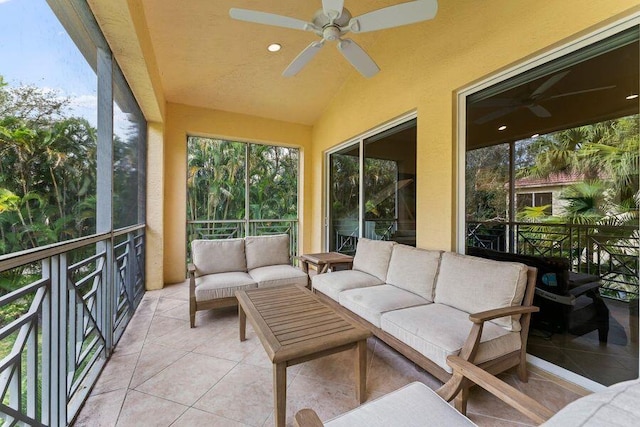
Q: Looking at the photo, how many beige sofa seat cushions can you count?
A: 5